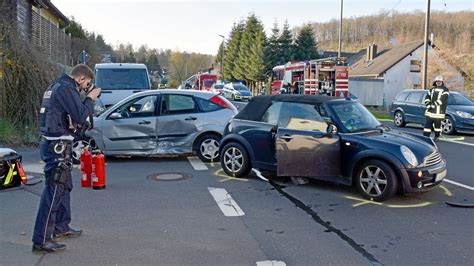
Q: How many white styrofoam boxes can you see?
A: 0